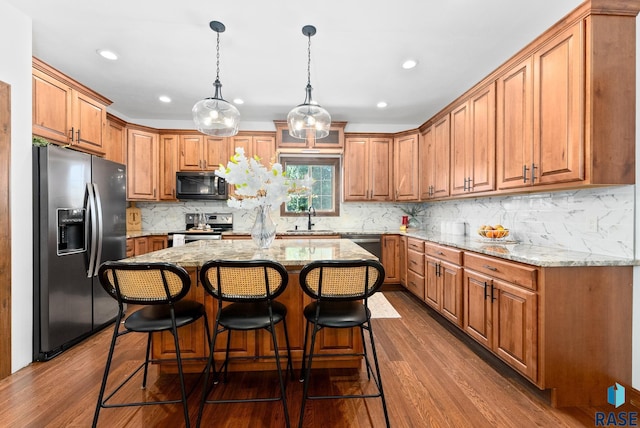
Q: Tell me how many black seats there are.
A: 3